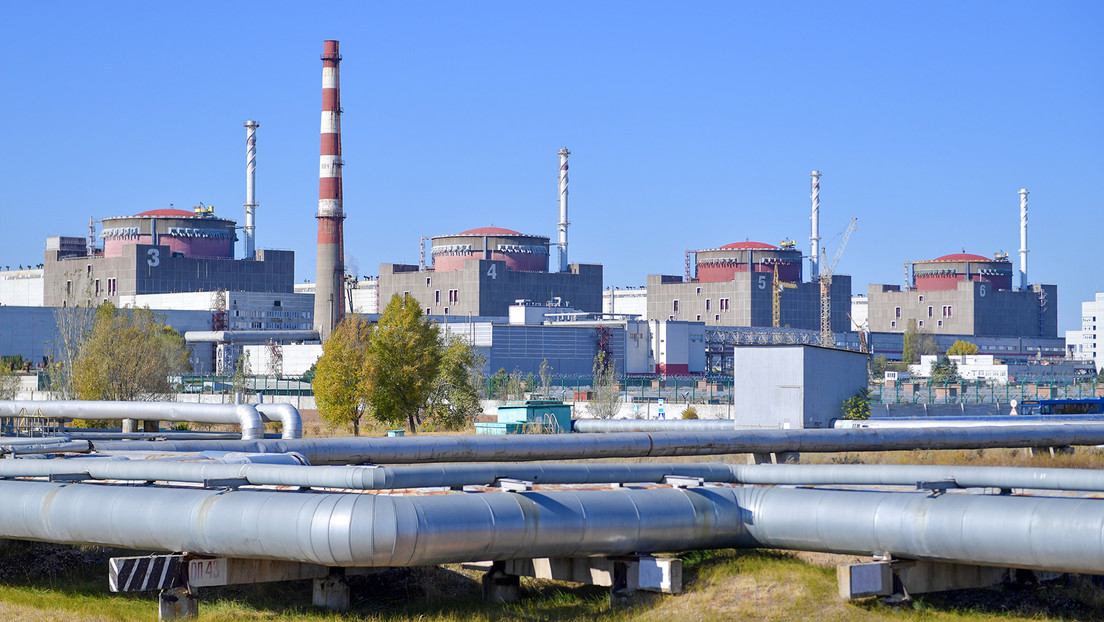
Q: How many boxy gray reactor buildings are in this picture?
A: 4